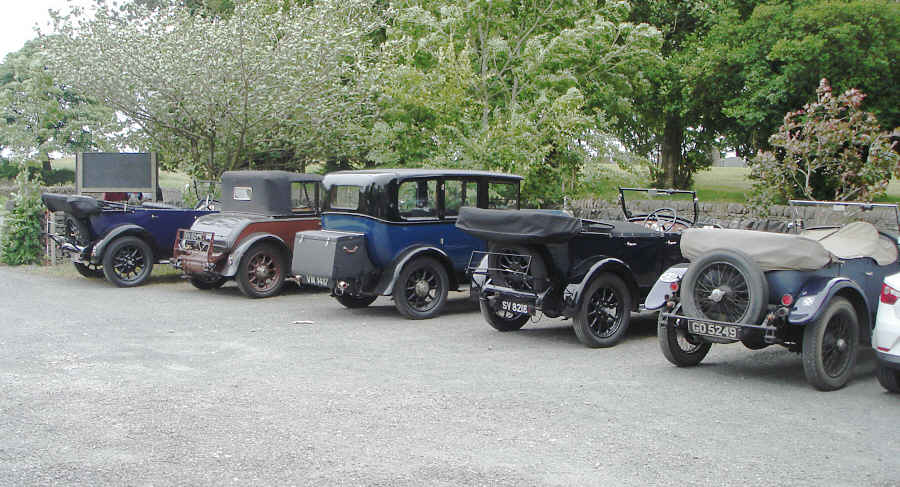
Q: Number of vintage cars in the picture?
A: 5